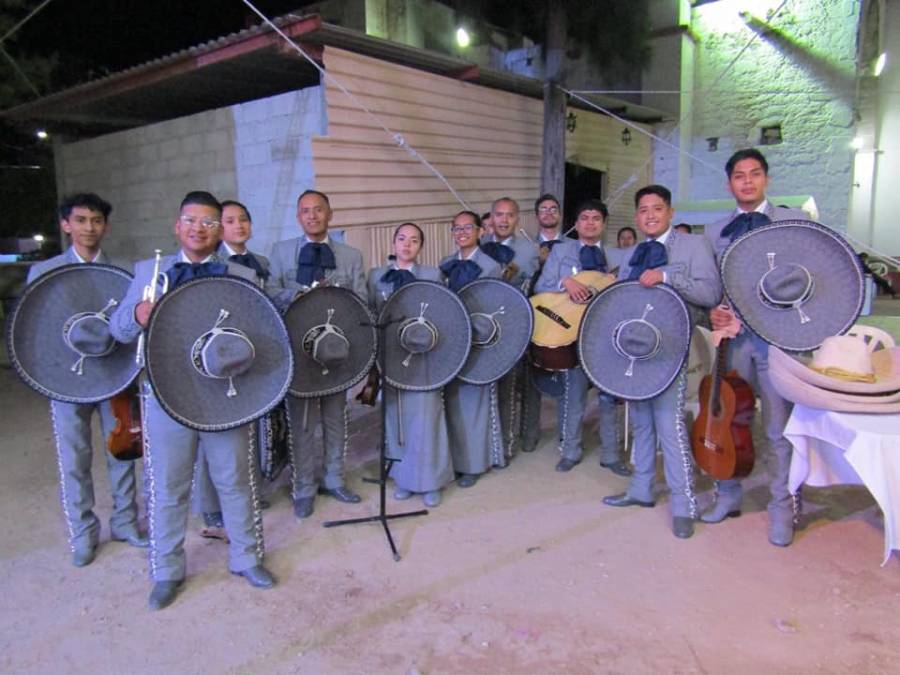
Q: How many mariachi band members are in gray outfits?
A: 11